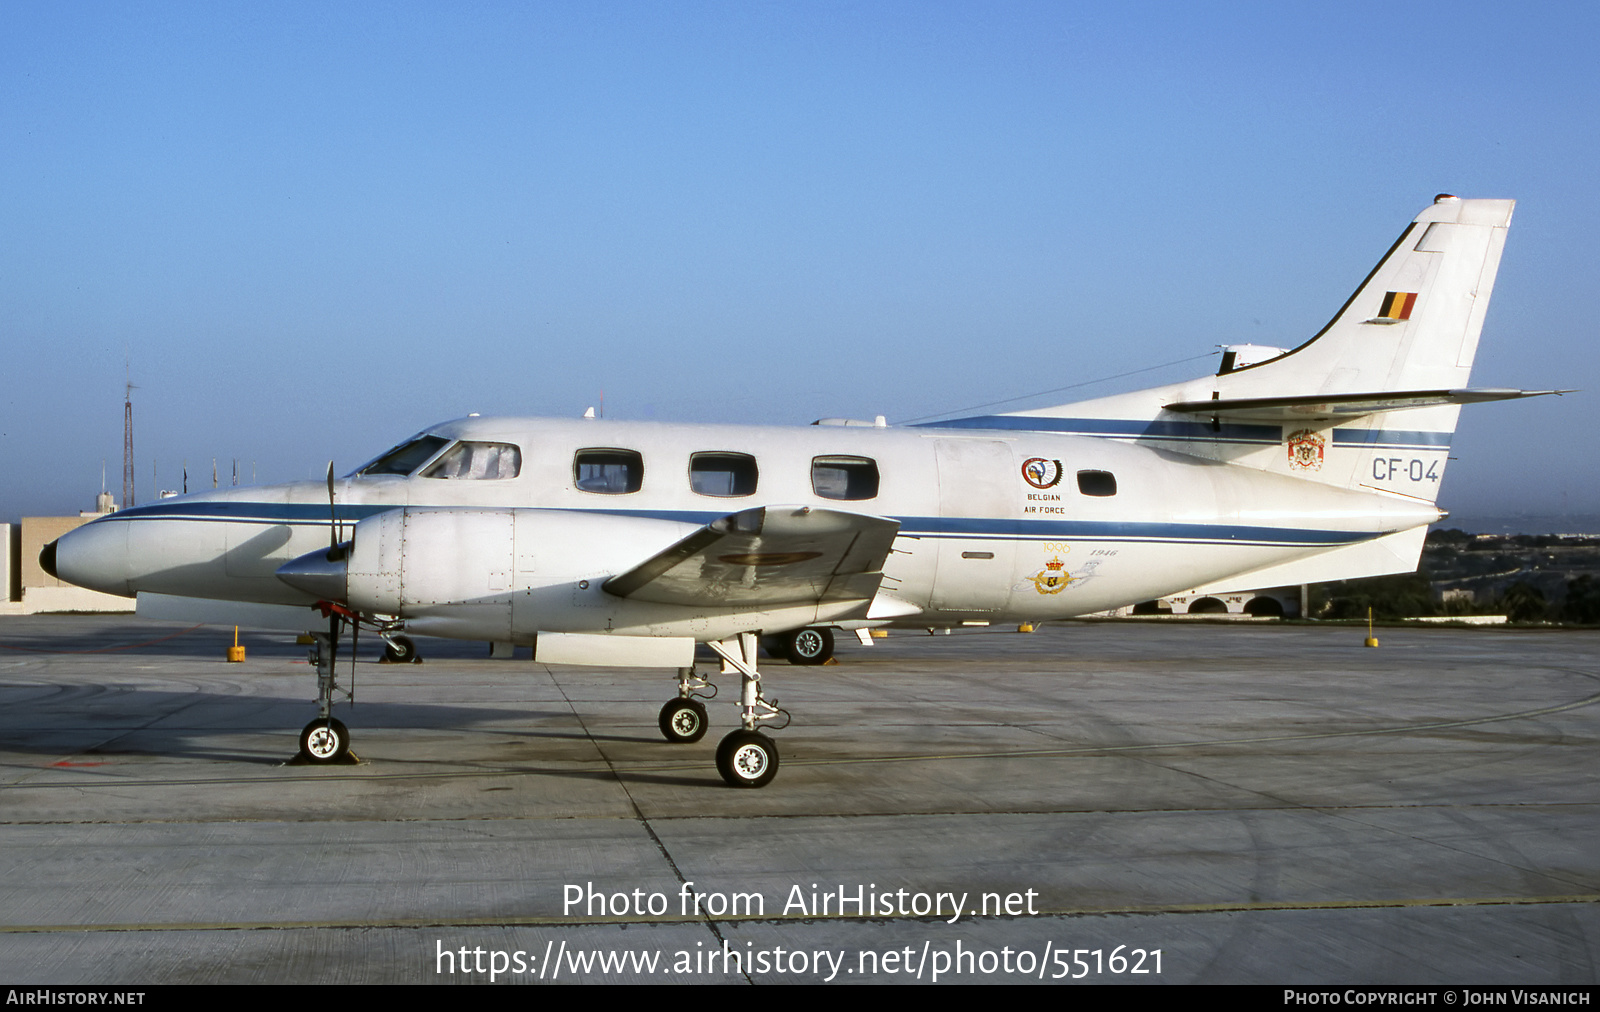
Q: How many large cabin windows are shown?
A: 3